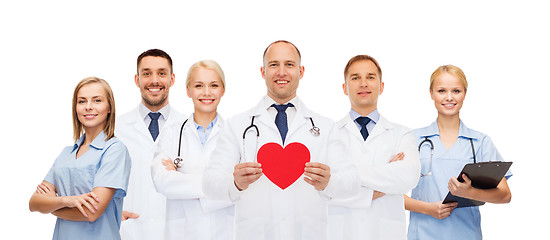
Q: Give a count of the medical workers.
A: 6